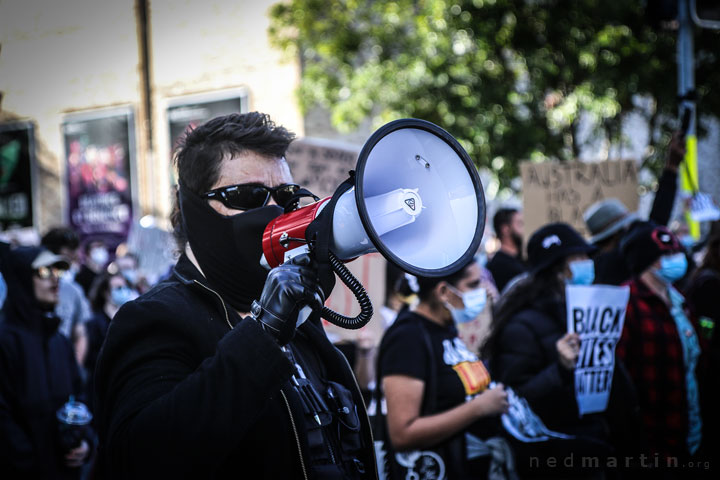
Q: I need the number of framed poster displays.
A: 3